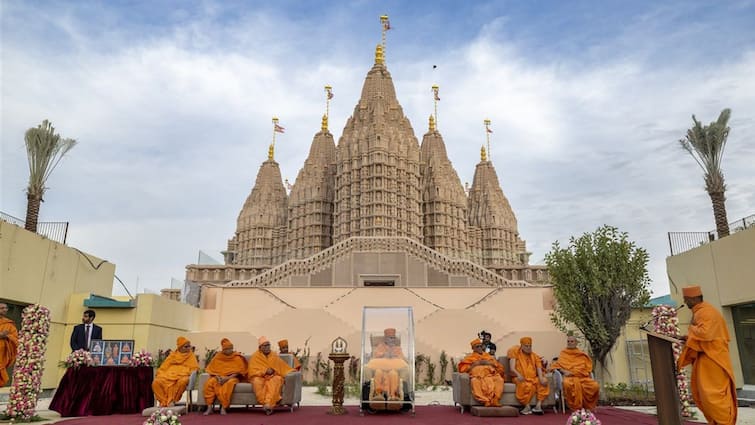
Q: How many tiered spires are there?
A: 5